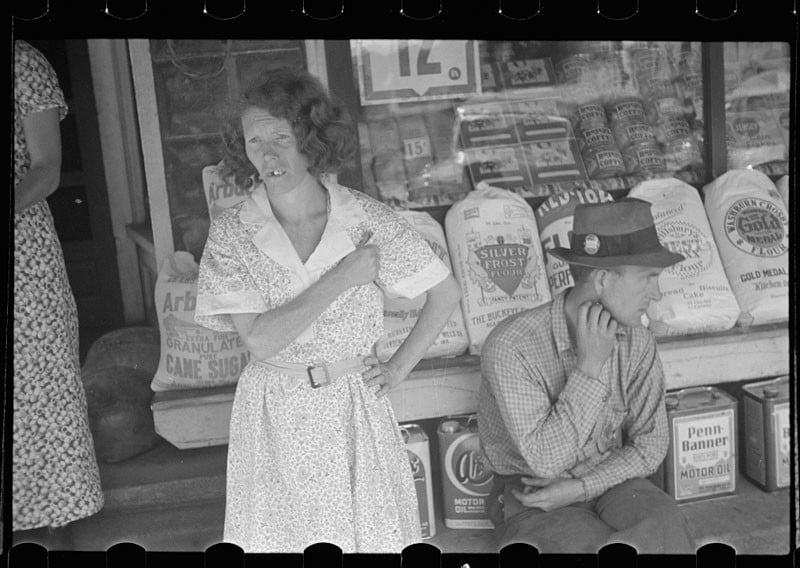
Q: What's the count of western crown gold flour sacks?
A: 1